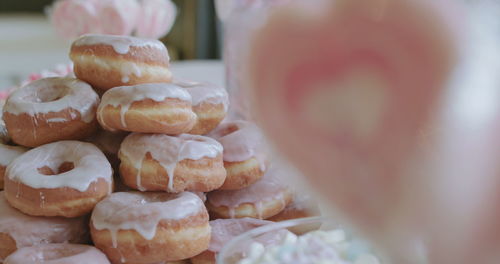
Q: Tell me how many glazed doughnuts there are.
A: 14